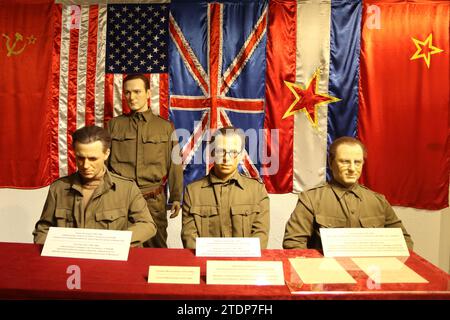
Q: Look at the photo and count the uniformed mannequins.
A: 4